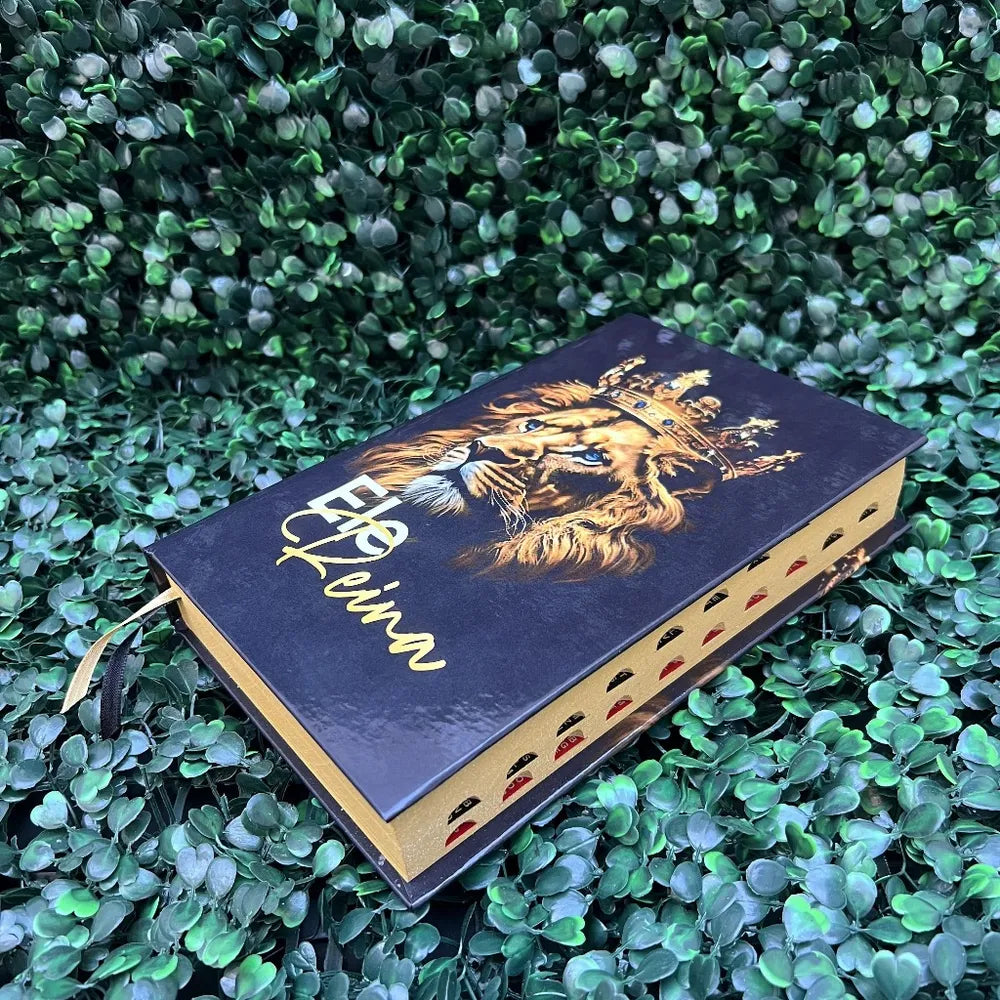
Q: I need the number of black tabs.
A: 9